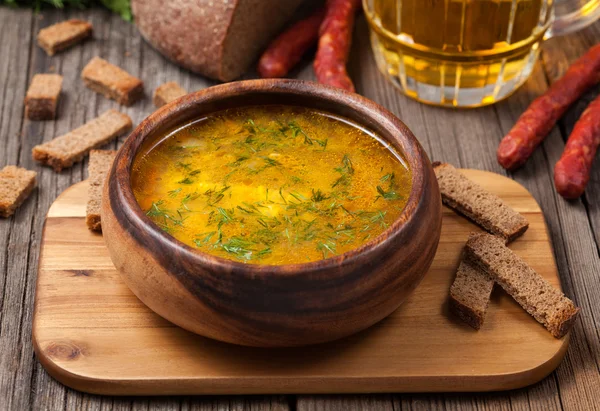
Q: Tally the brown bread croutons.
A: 10